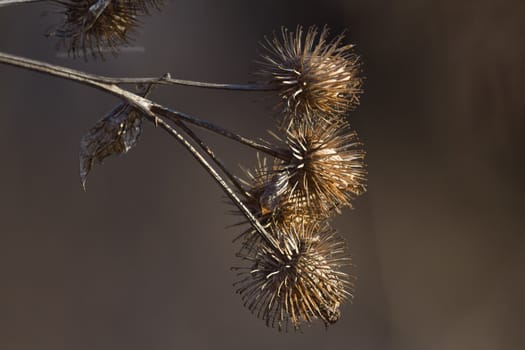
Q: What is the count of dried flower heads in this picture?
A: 5